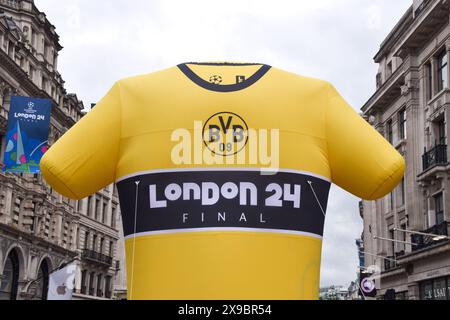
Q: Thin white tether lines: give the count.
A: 2